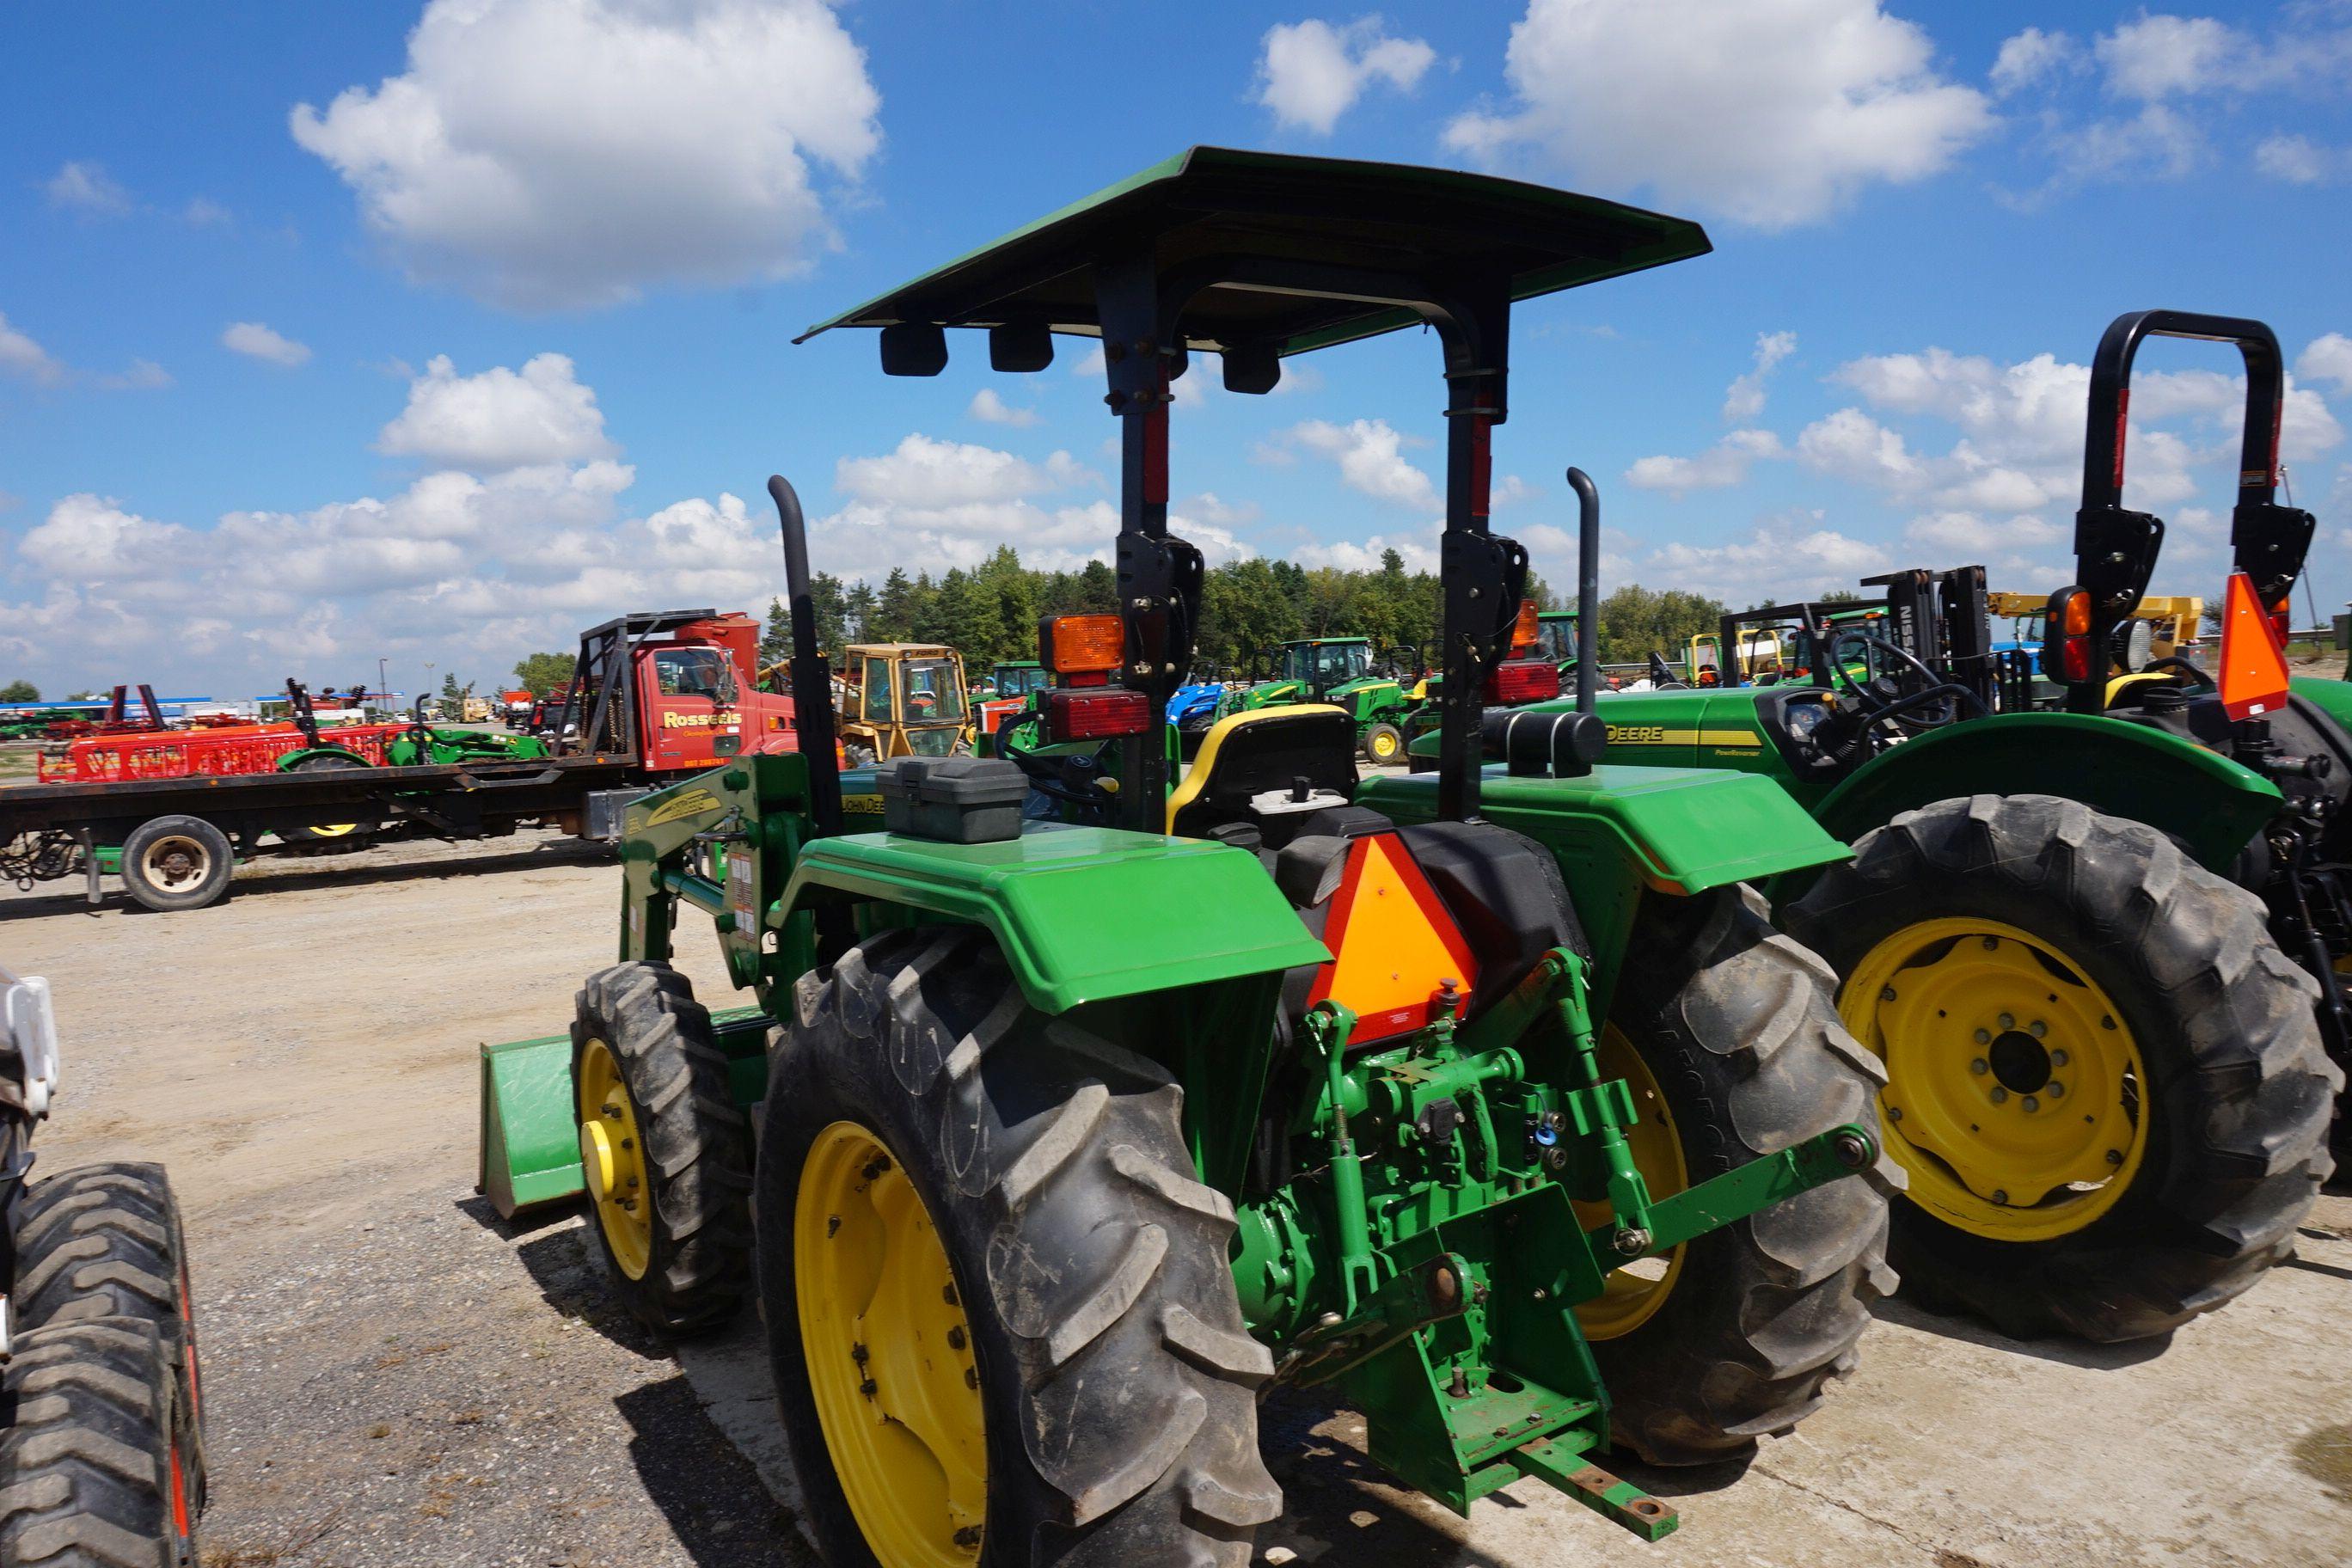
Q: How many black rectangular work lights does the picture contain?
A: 4